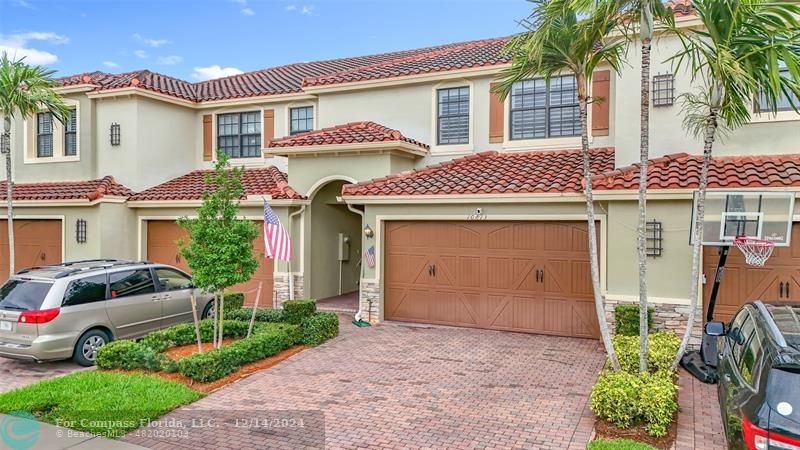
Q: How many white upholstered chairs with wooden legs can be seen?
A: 0